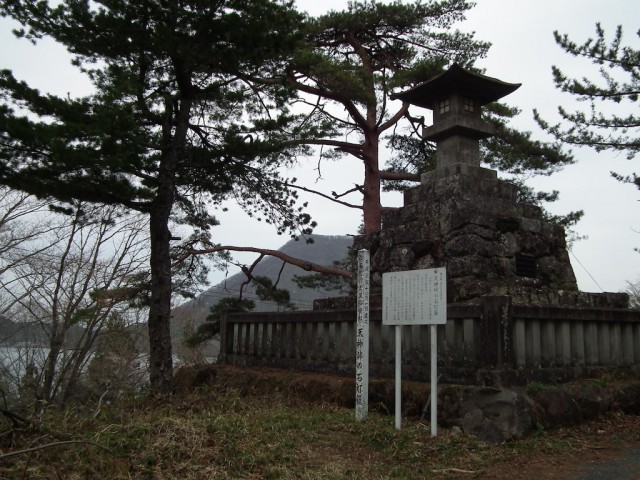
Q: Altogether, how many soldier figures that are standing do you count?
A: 0